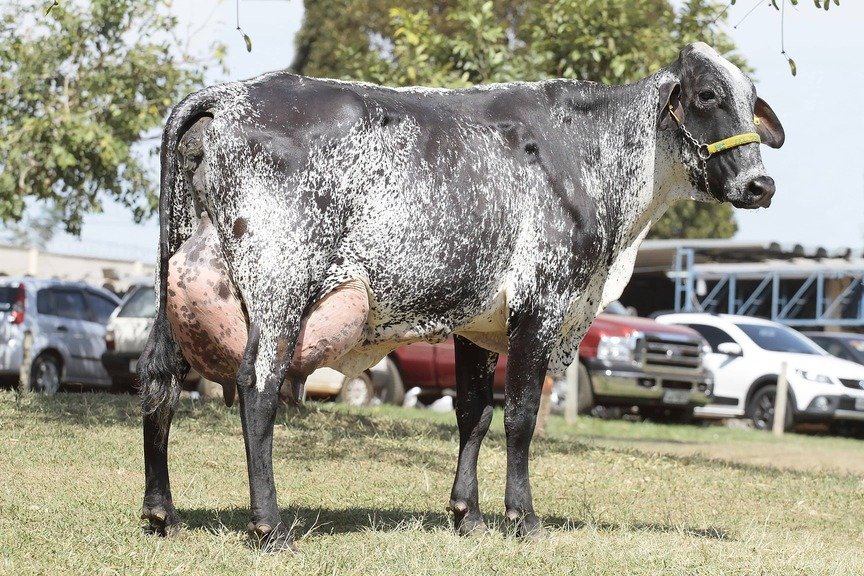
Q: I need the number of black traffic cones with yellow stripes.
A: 0